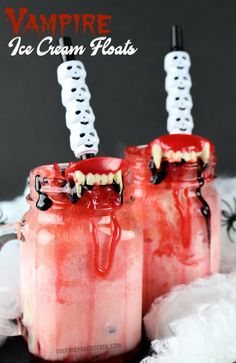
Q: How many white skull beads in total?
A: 8